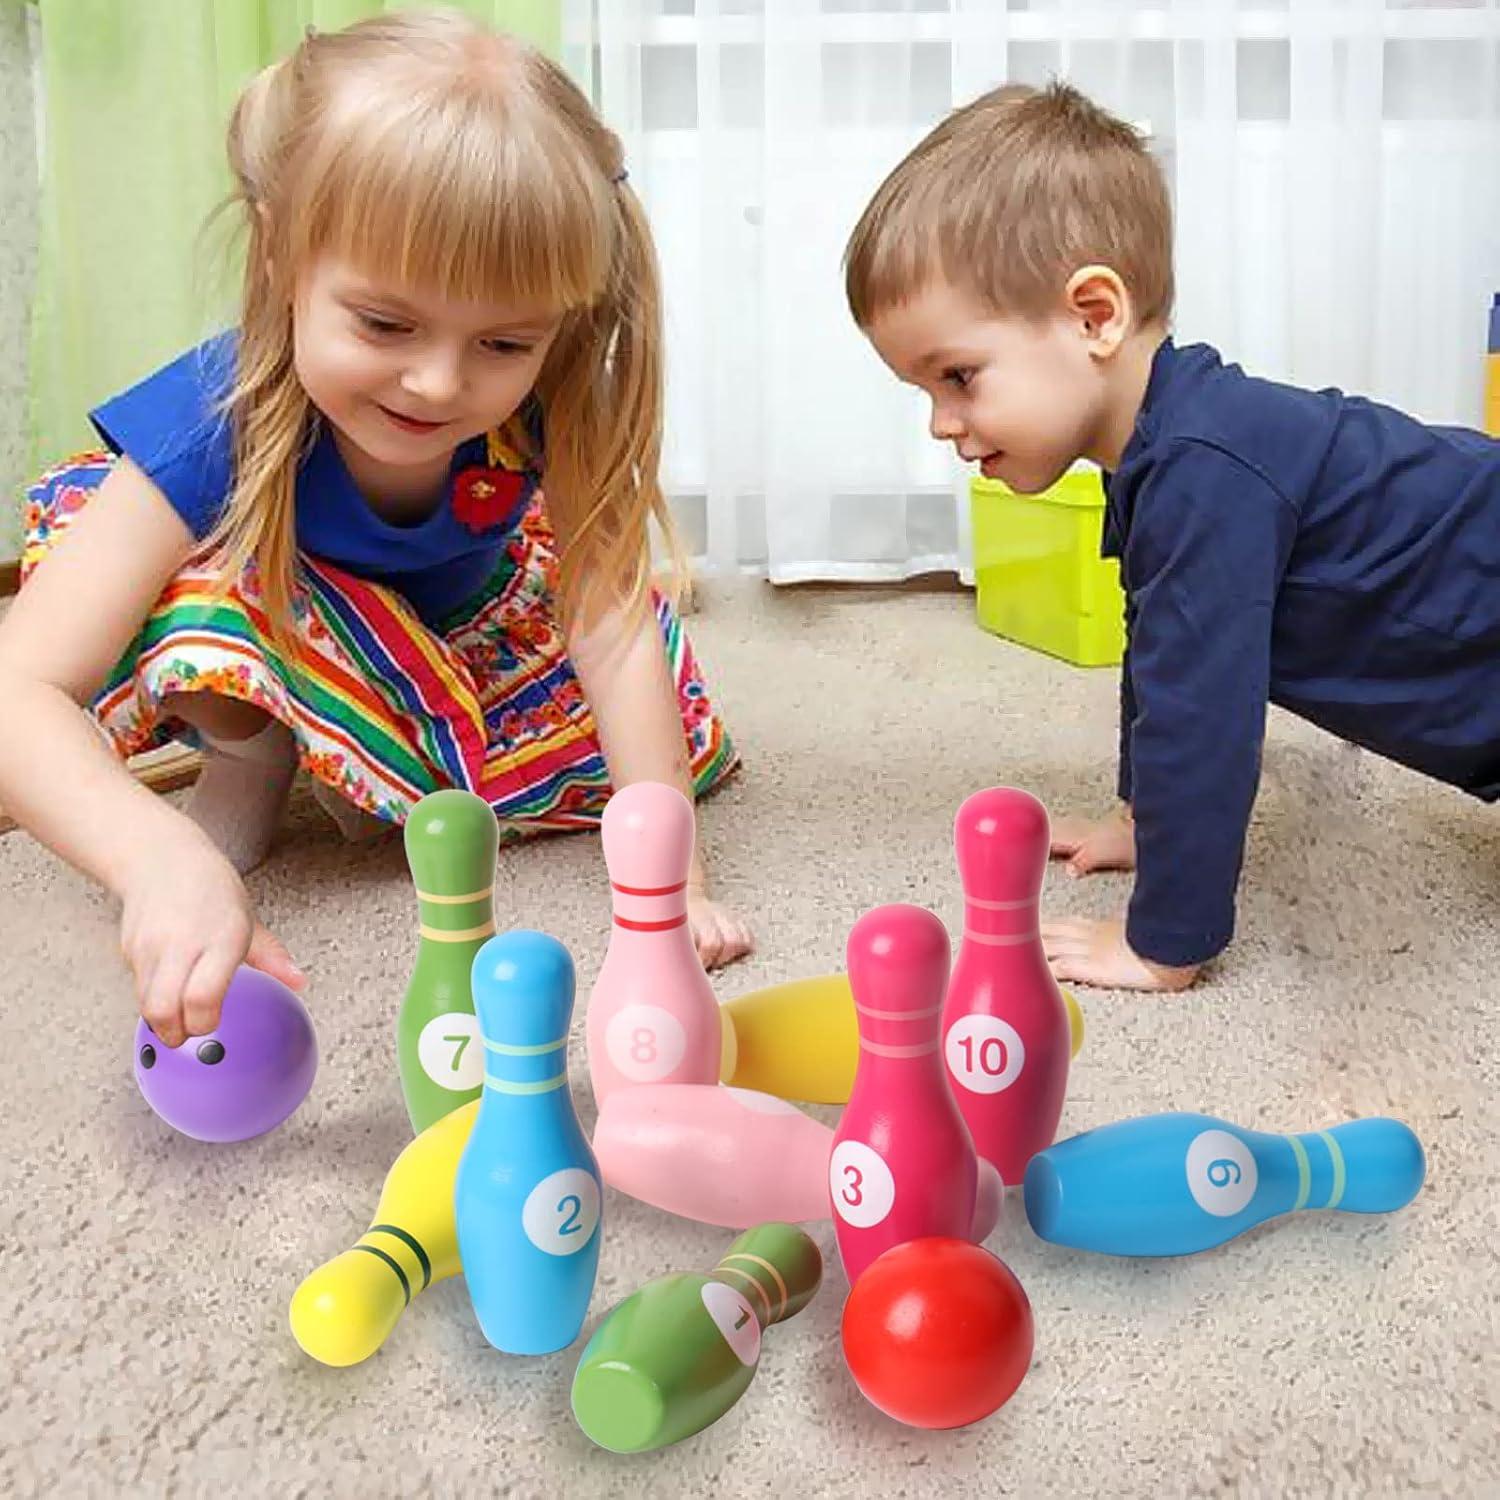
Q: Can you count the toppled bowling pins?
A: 5